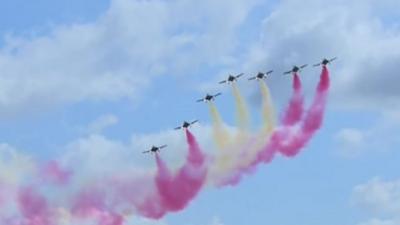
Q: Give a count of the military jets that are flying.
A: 7